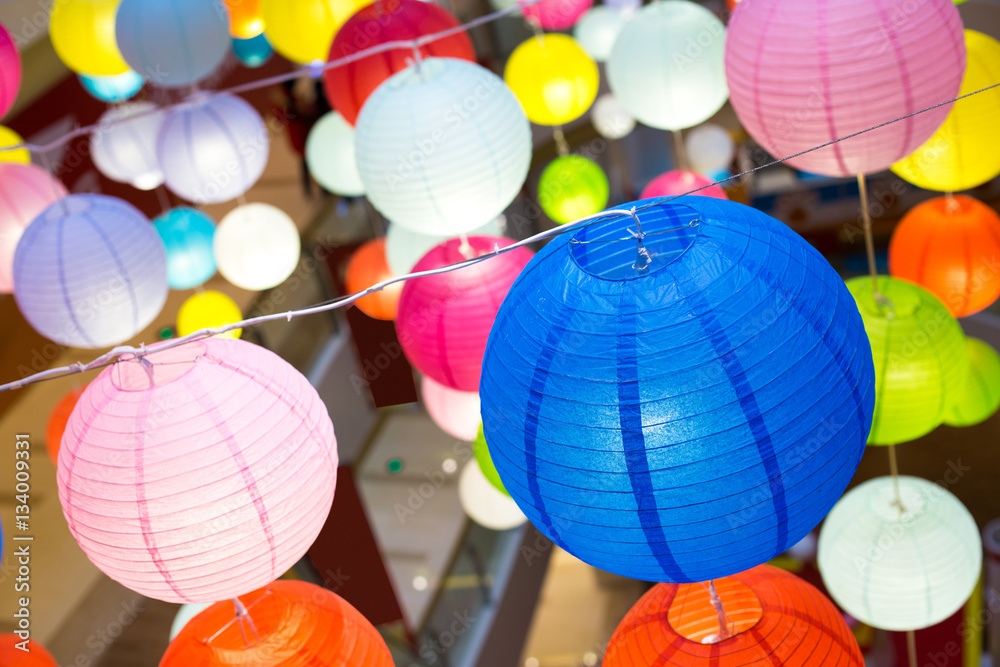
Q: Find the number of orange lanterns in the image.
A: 7